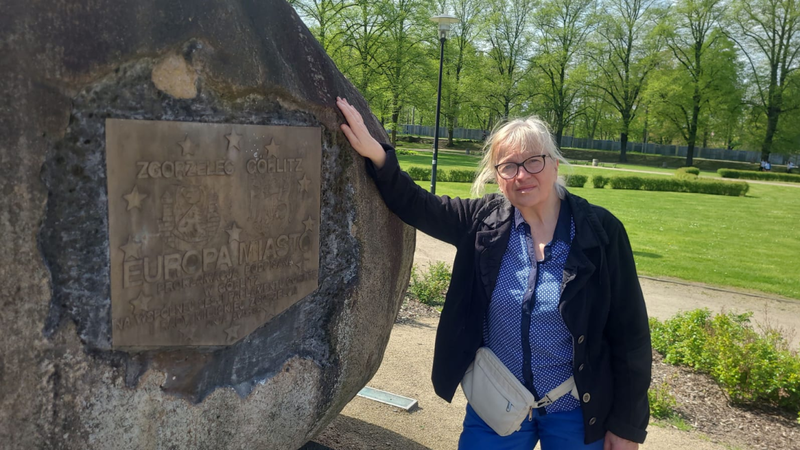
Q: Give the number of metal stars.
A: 13